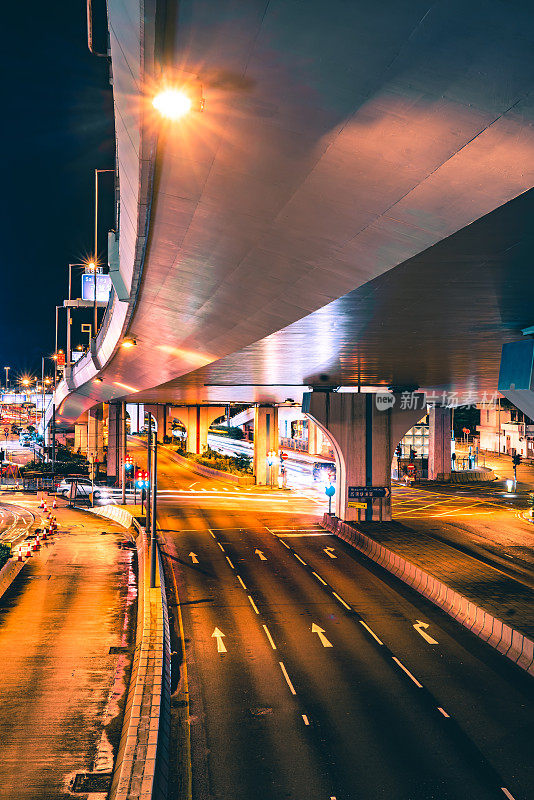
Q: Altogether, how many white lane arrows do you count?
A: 6